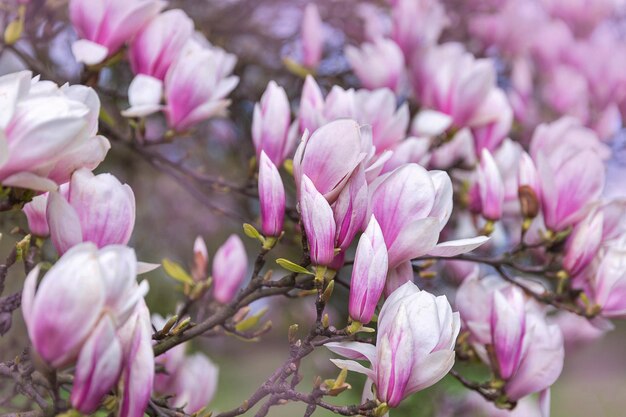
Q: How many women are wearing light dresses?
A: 0